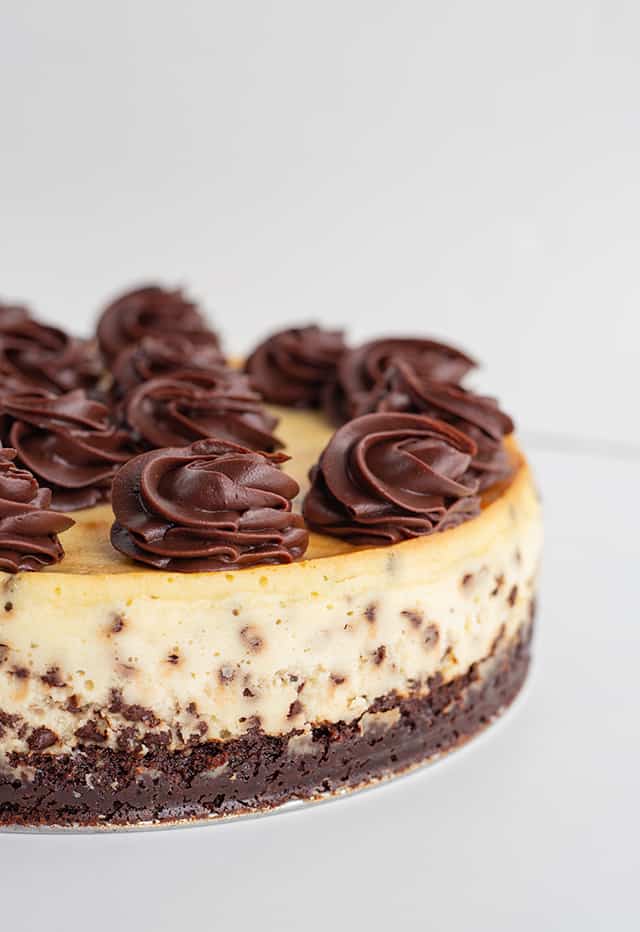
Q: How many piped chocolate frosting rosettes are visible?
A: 11